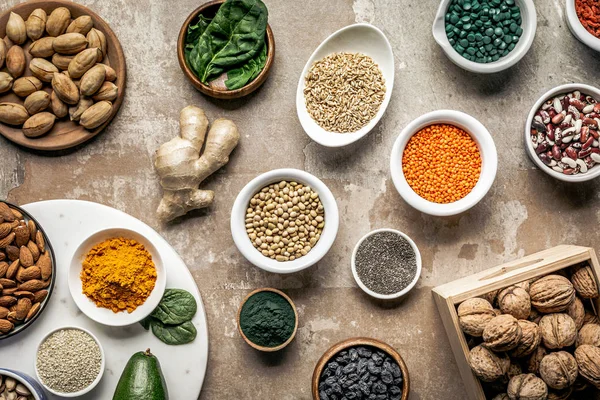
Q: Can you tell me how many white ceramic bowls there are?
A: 9